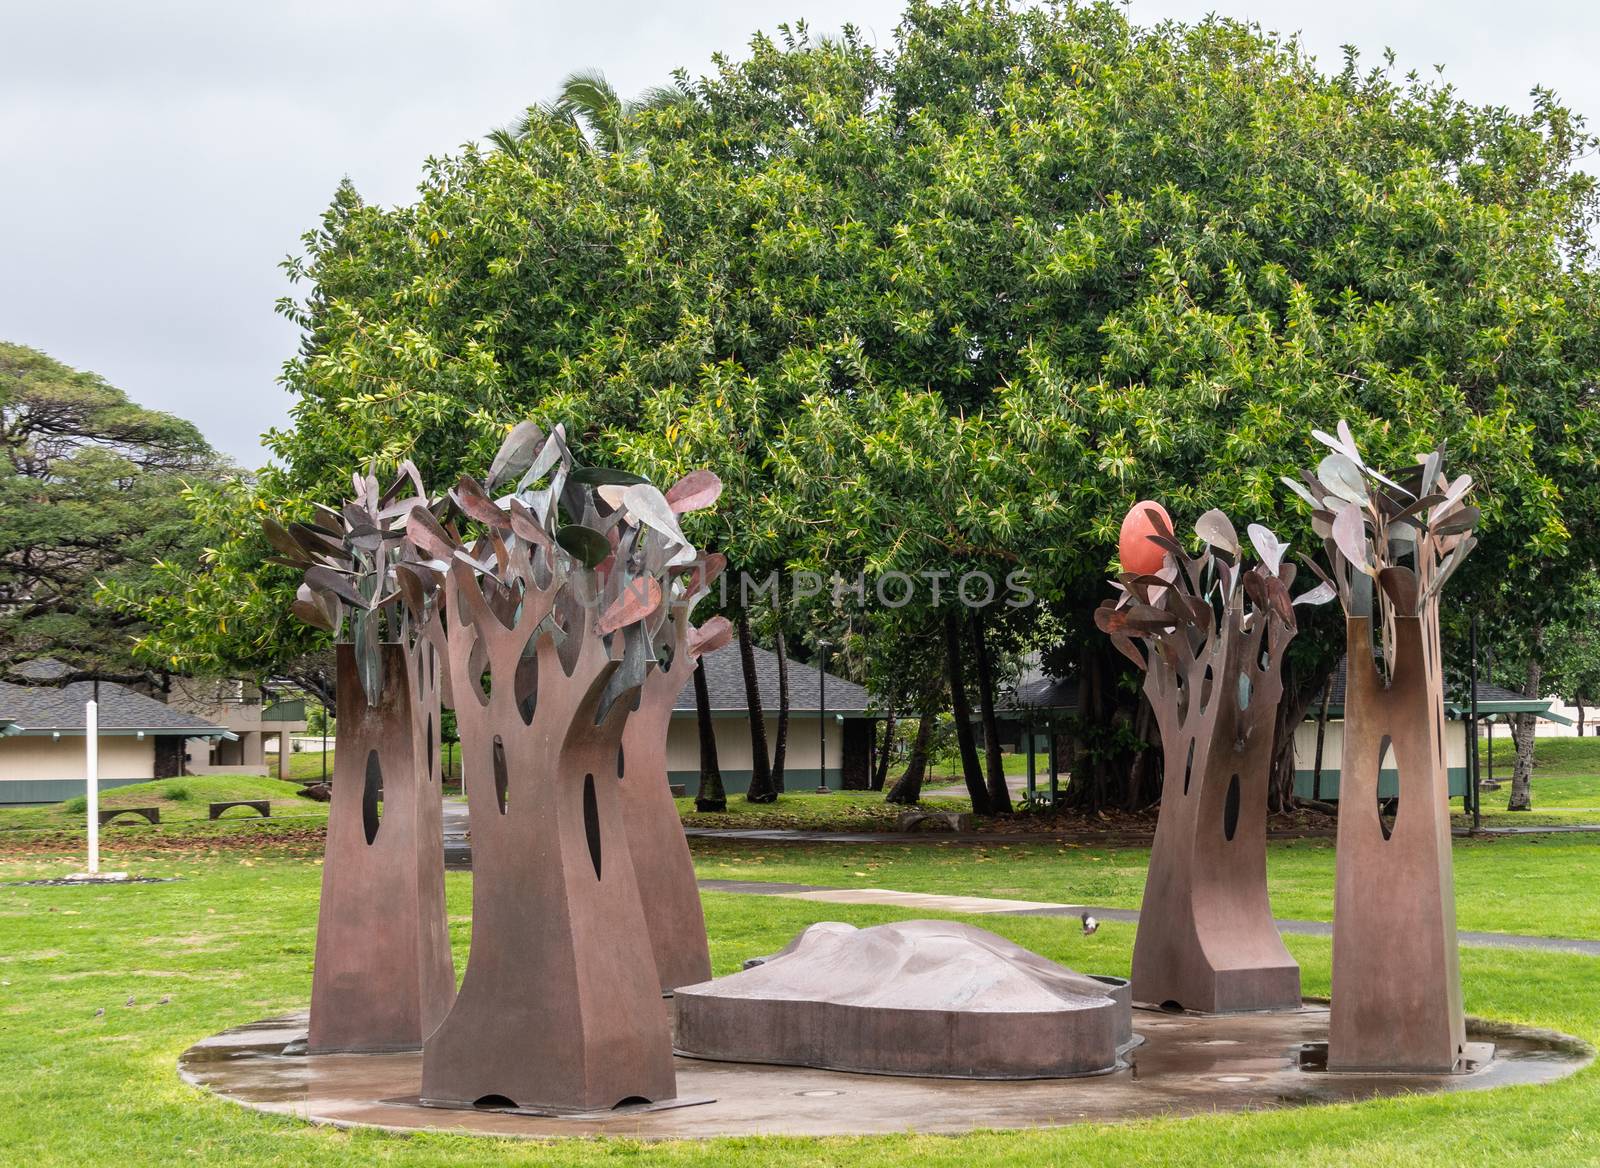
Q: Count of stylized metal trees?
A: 5